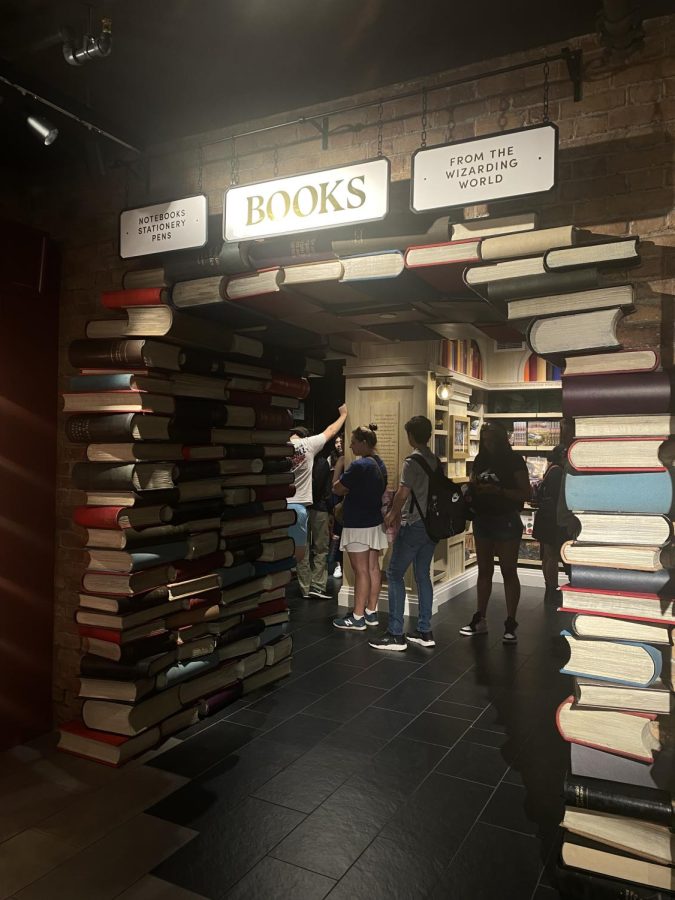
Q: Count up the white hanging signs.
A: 3